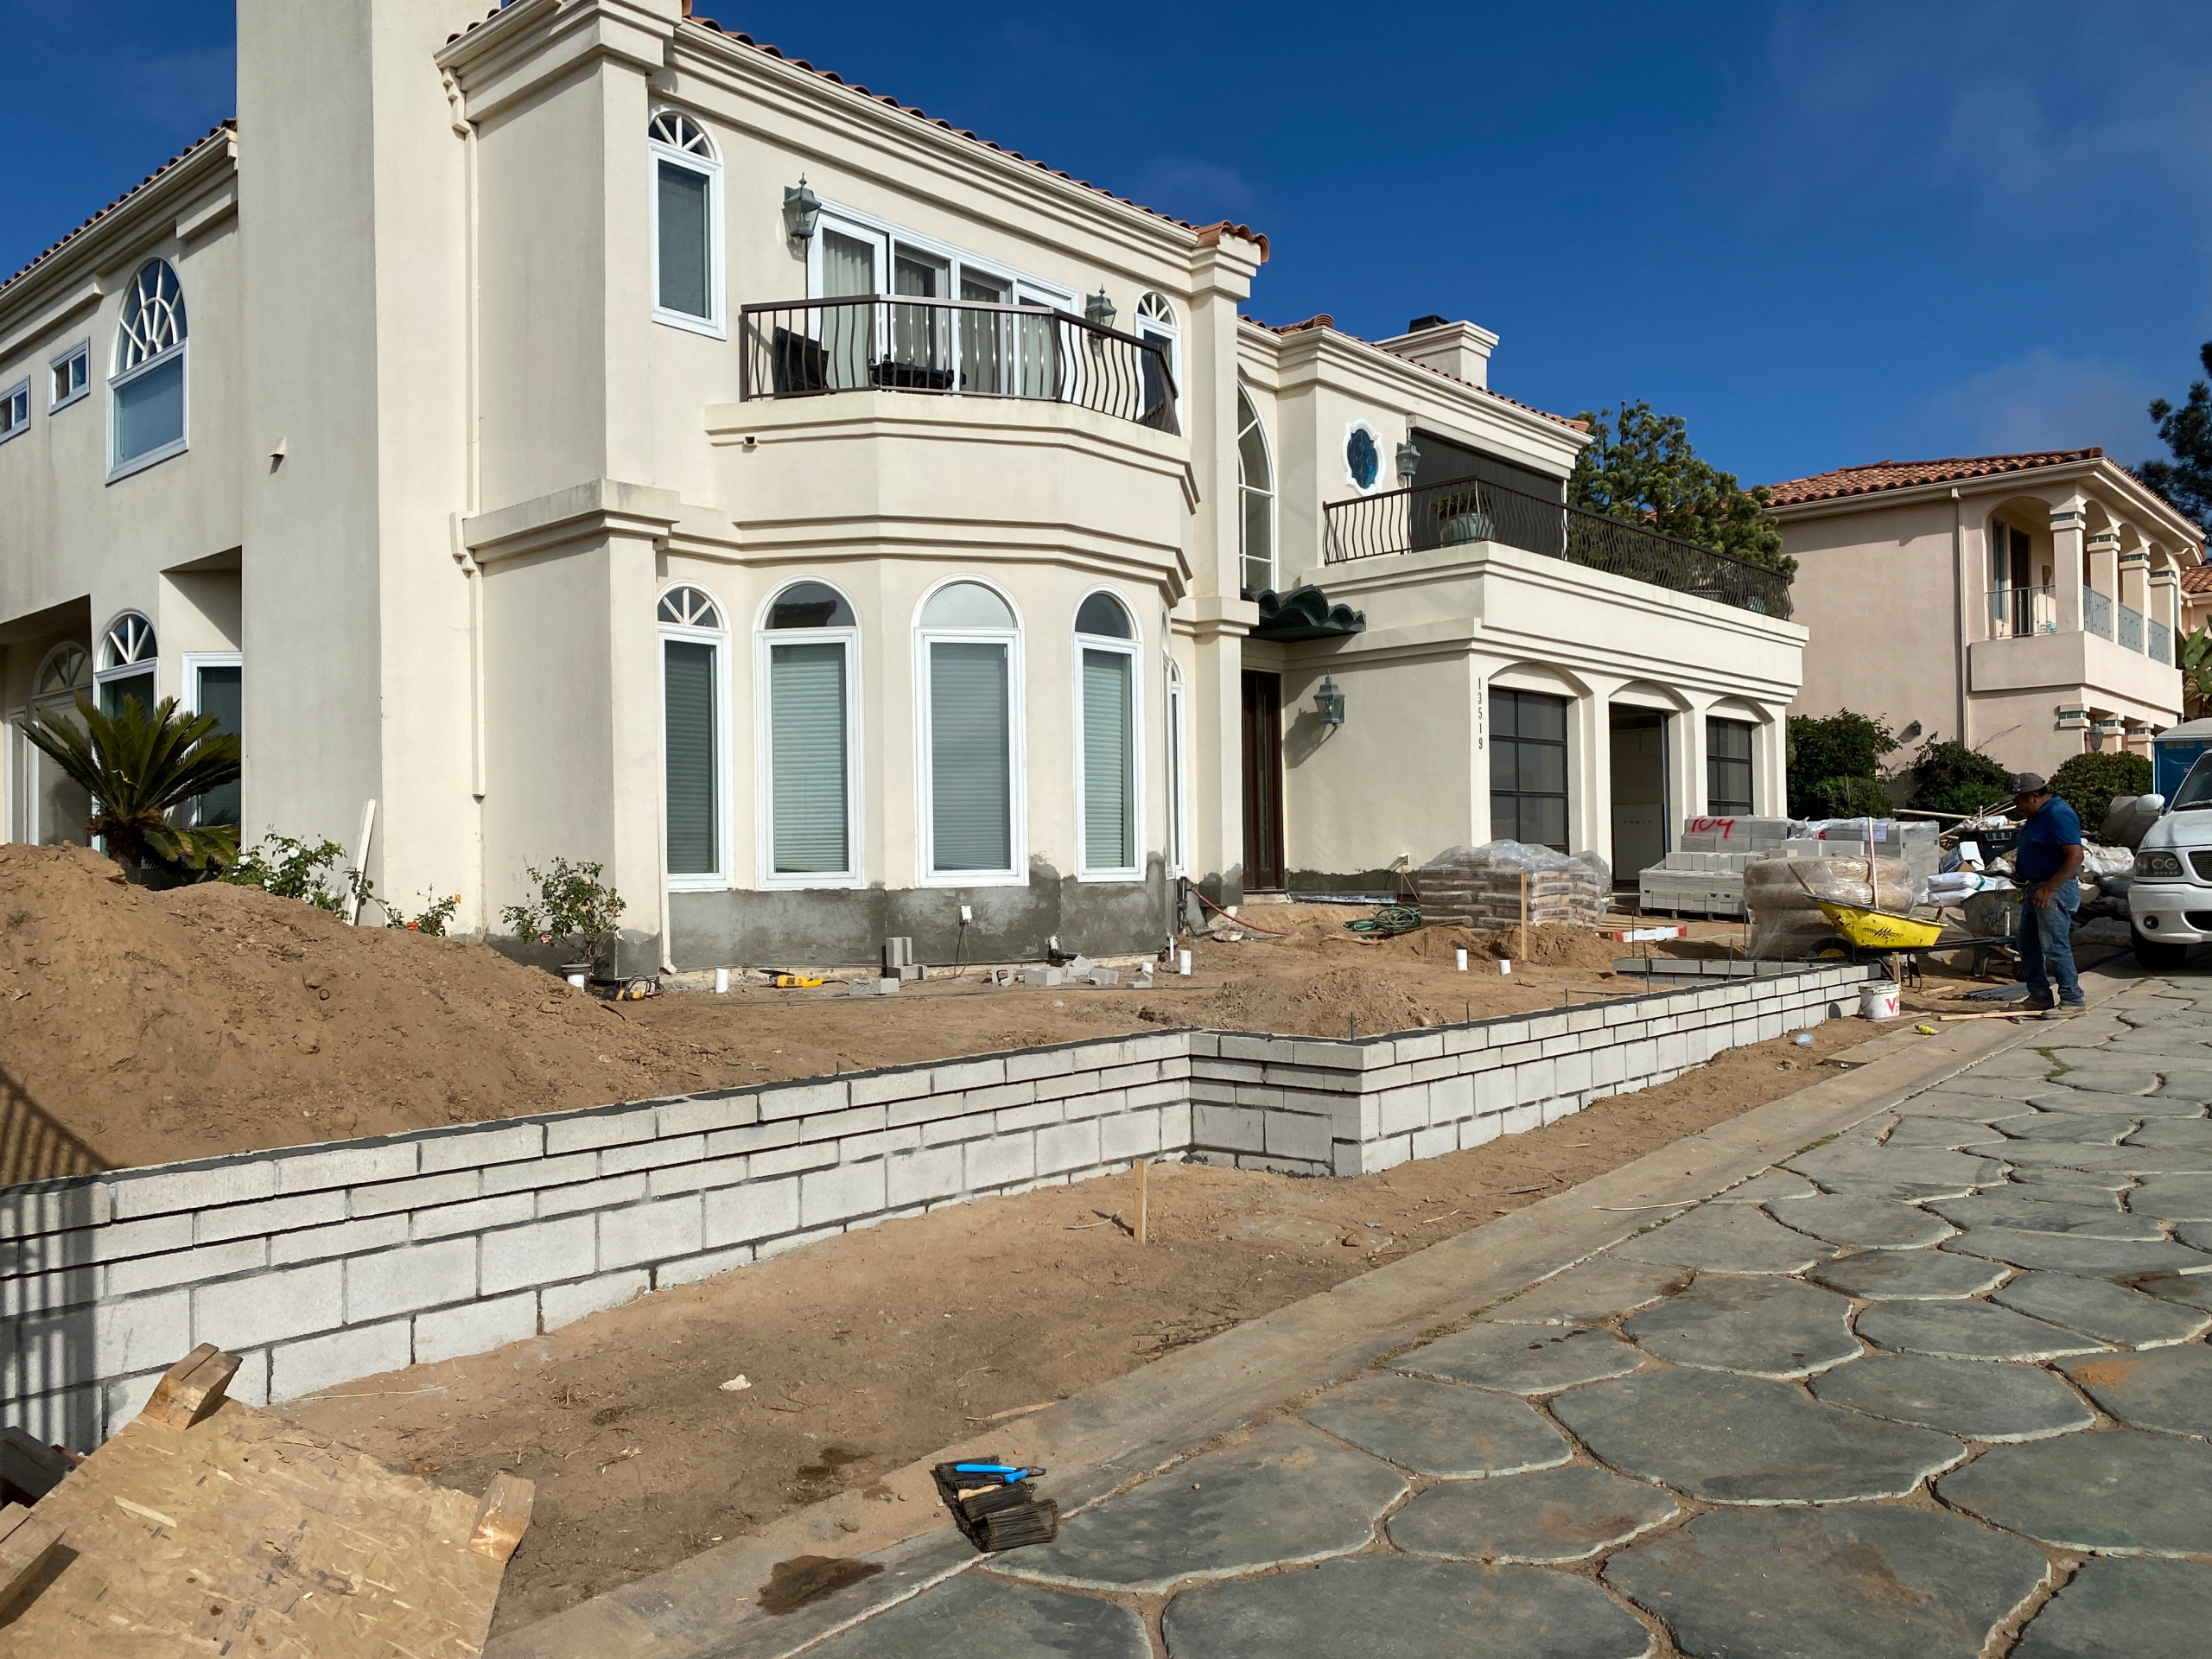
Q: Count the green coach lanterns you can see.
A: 4